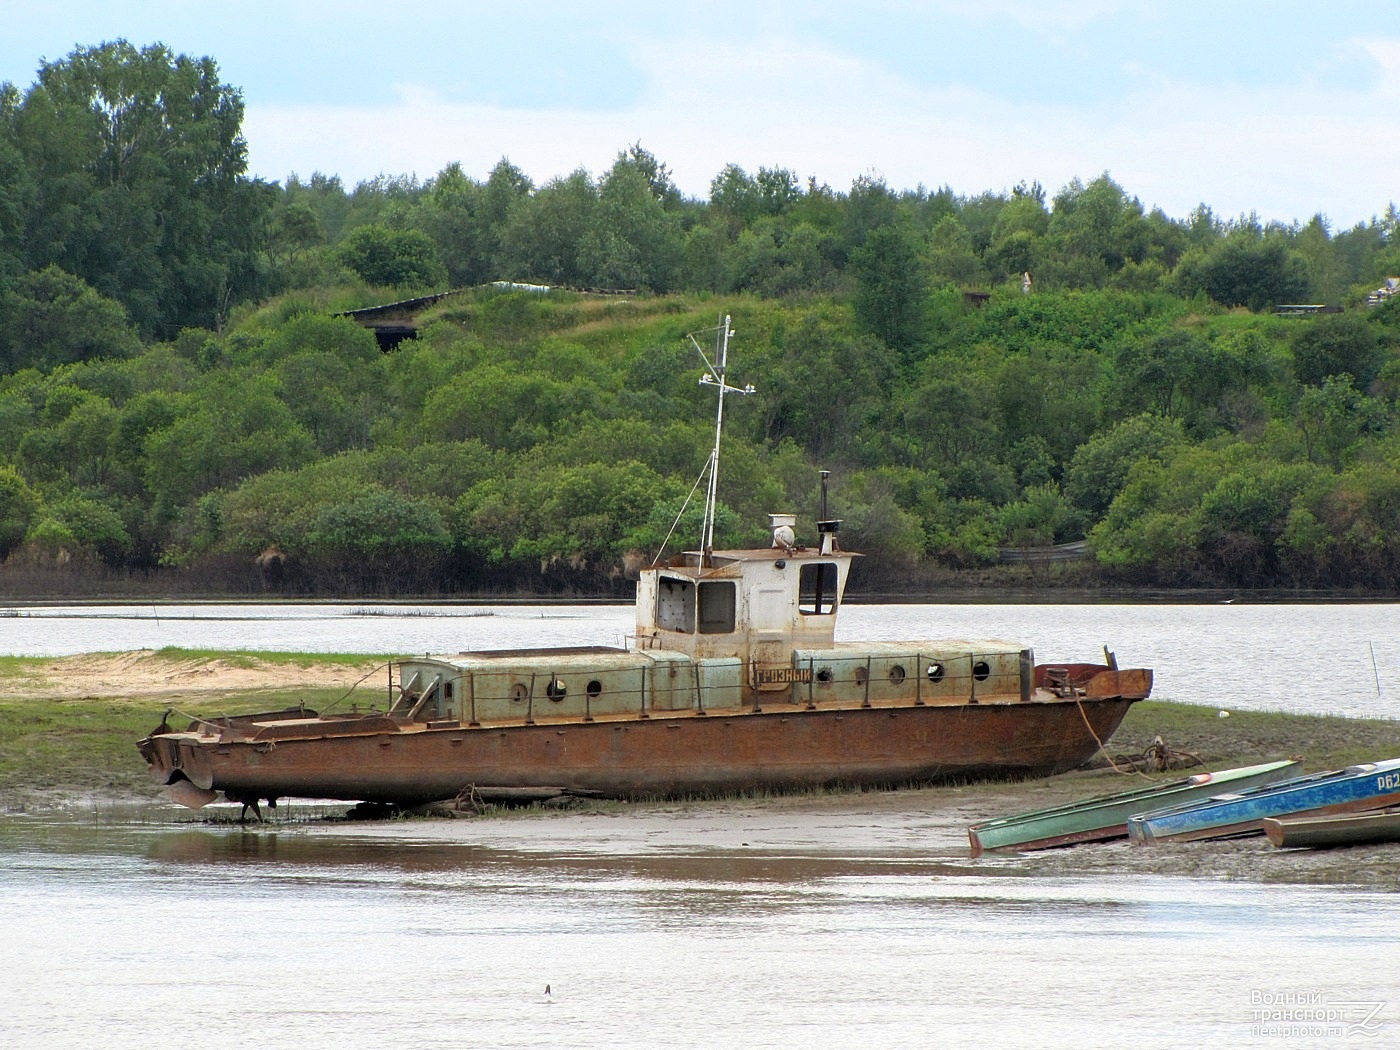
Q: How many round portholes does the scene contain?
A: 8